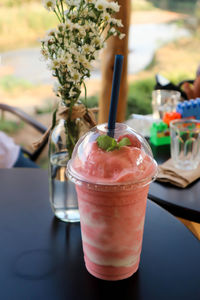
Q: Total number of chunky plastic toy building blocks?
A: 3